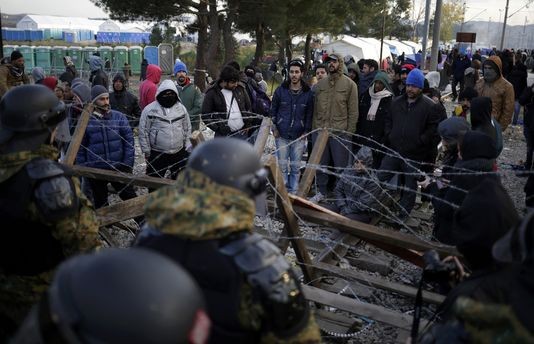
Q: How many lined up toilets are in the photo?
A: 11